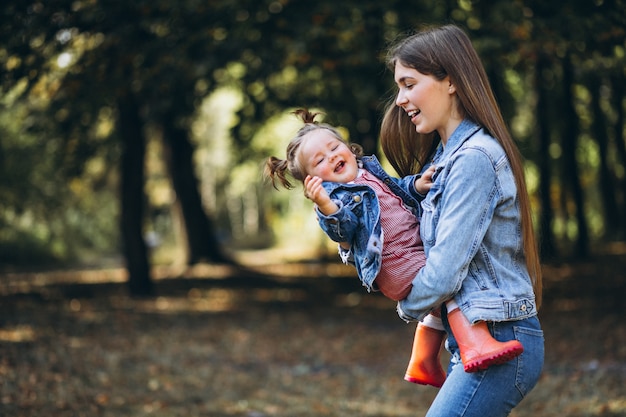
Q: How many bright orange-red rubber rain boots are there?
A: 2